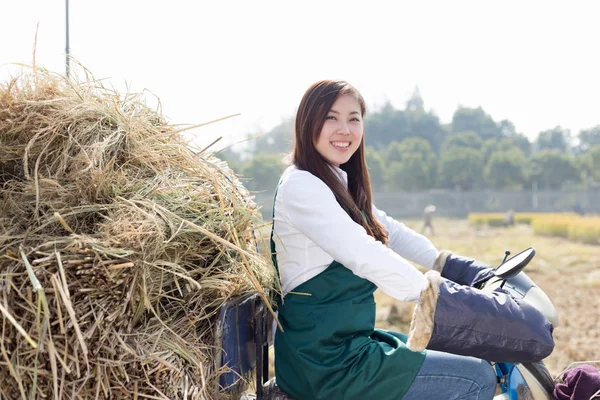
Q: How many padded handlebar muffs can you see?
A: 2